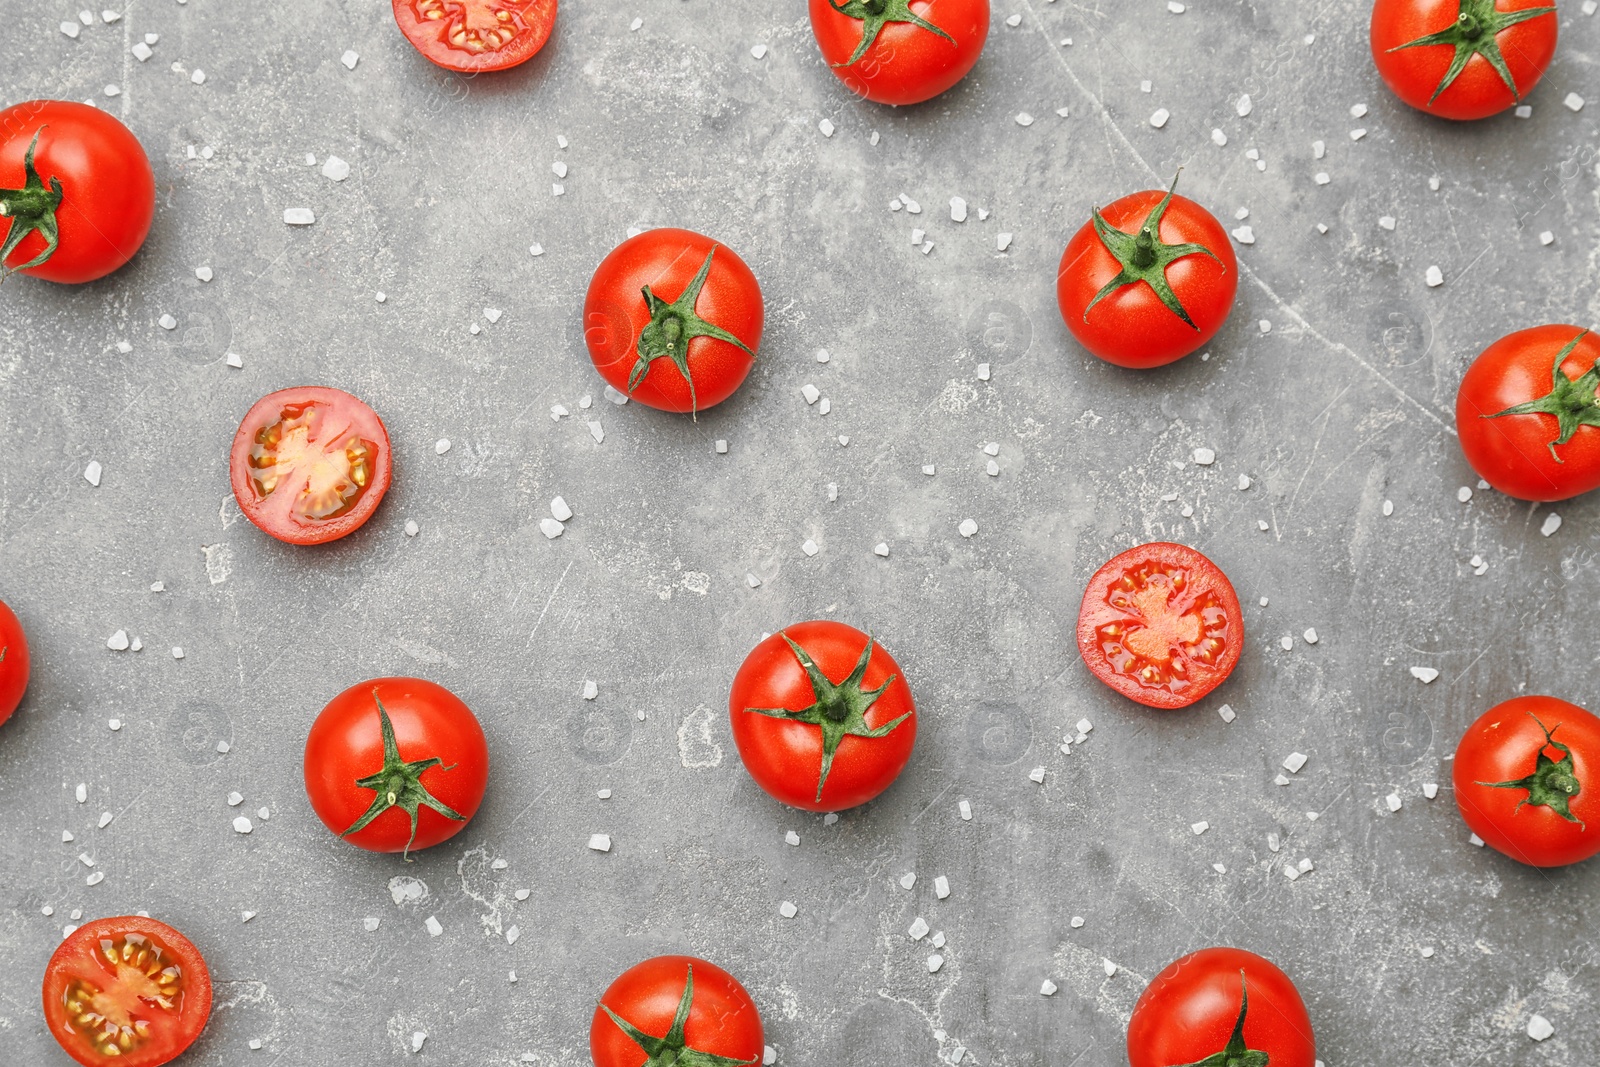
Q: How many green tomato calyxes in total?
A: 11